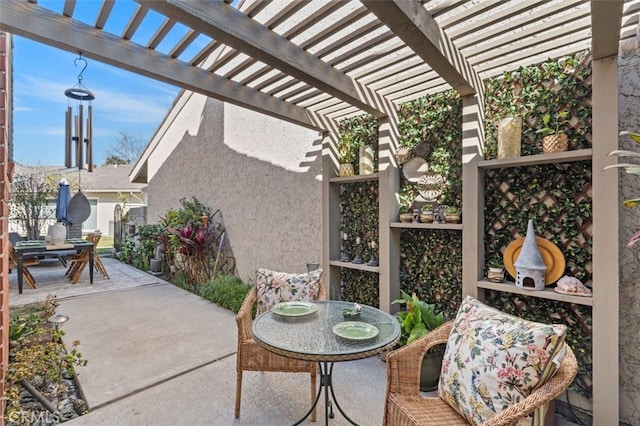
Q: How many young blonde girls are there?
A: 0